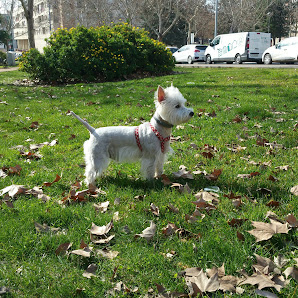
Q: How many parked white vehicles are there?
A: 3